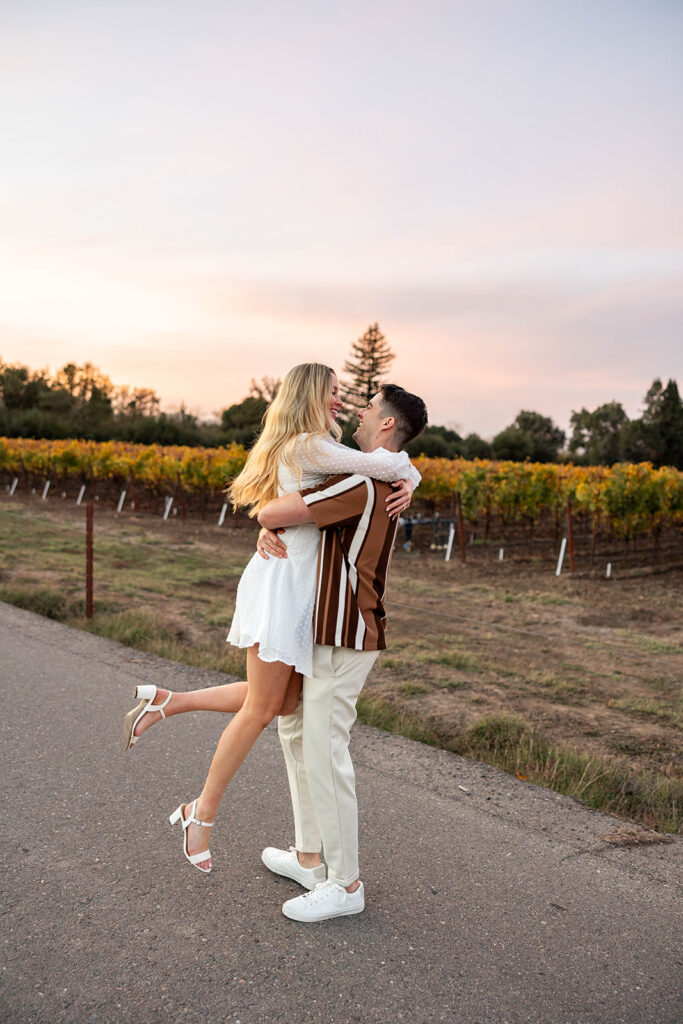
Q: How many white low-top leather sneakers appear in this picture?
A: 2